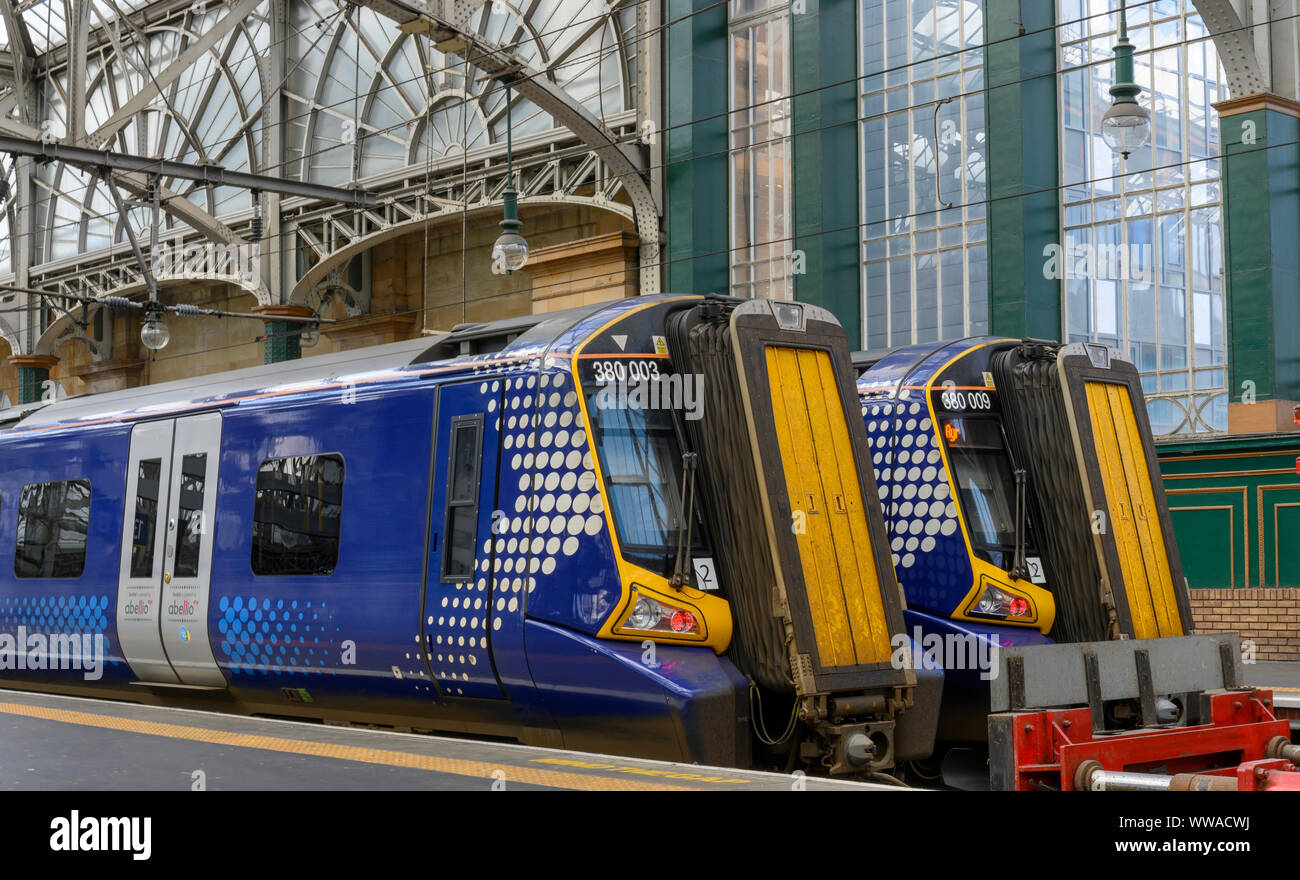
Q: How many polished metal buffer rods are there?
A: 2